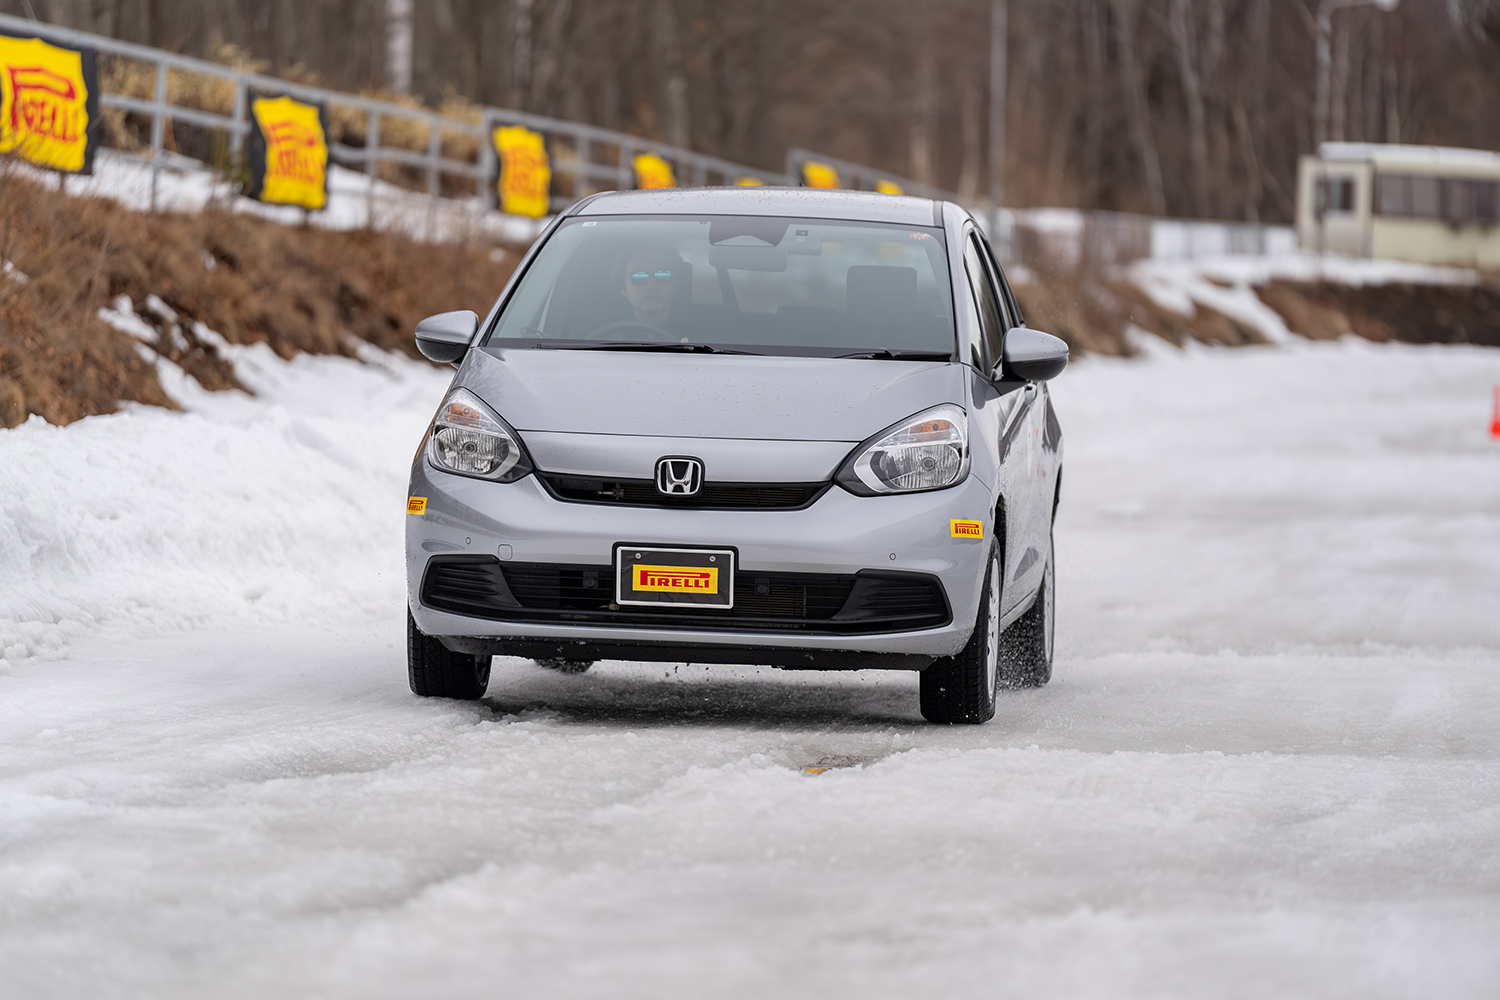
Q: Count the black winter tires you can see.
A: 4